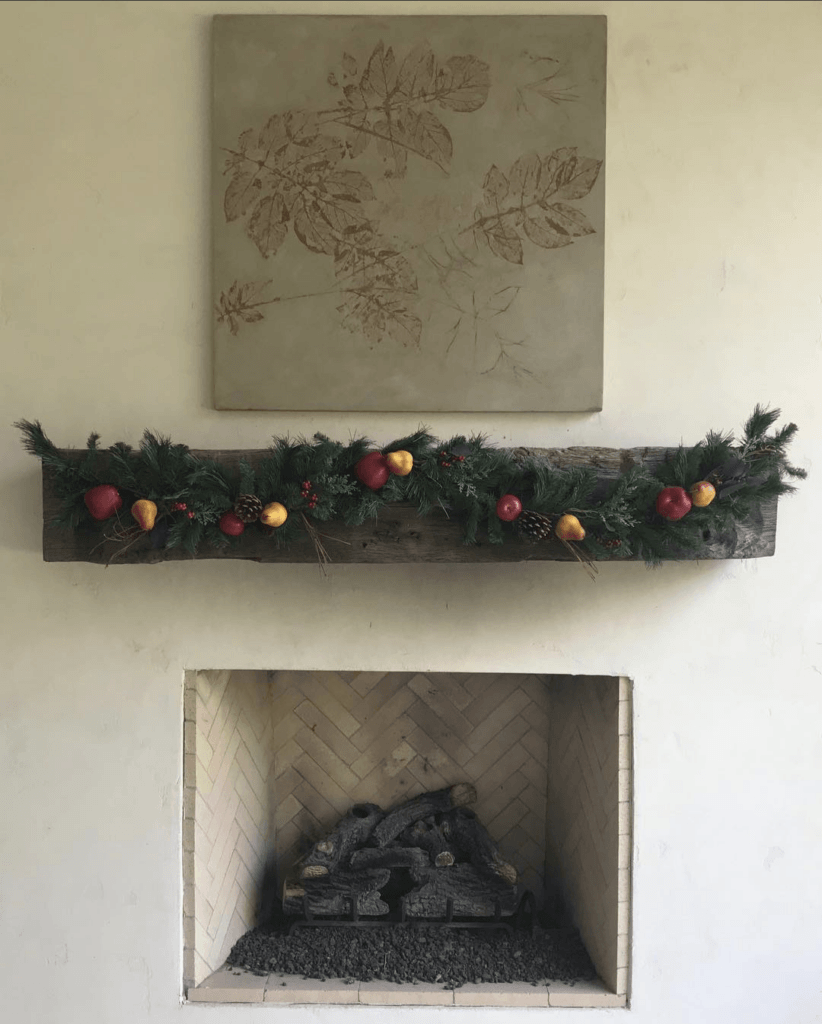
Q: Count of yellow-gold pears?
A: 5